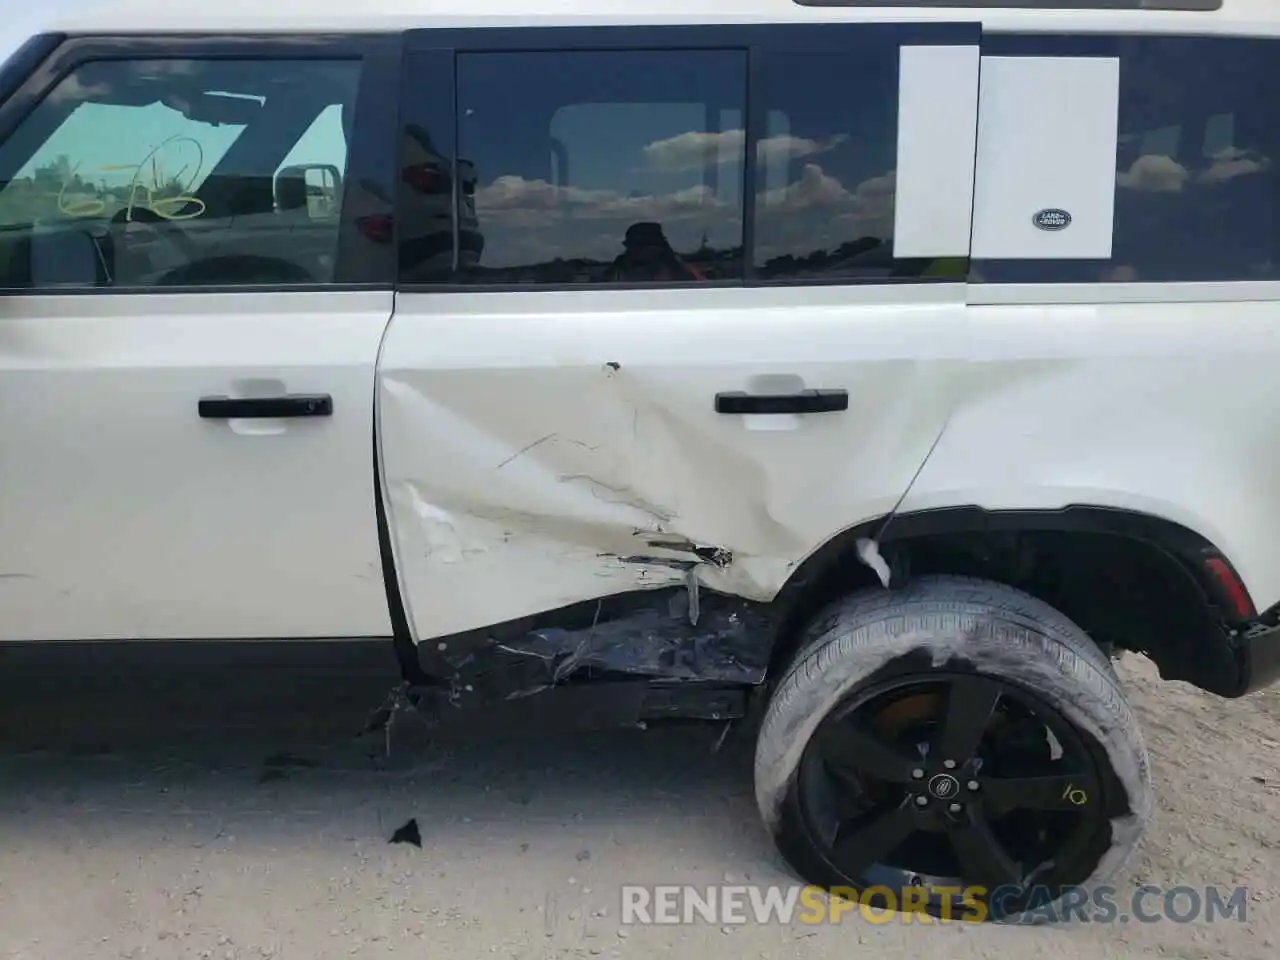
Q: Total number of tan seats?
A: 0